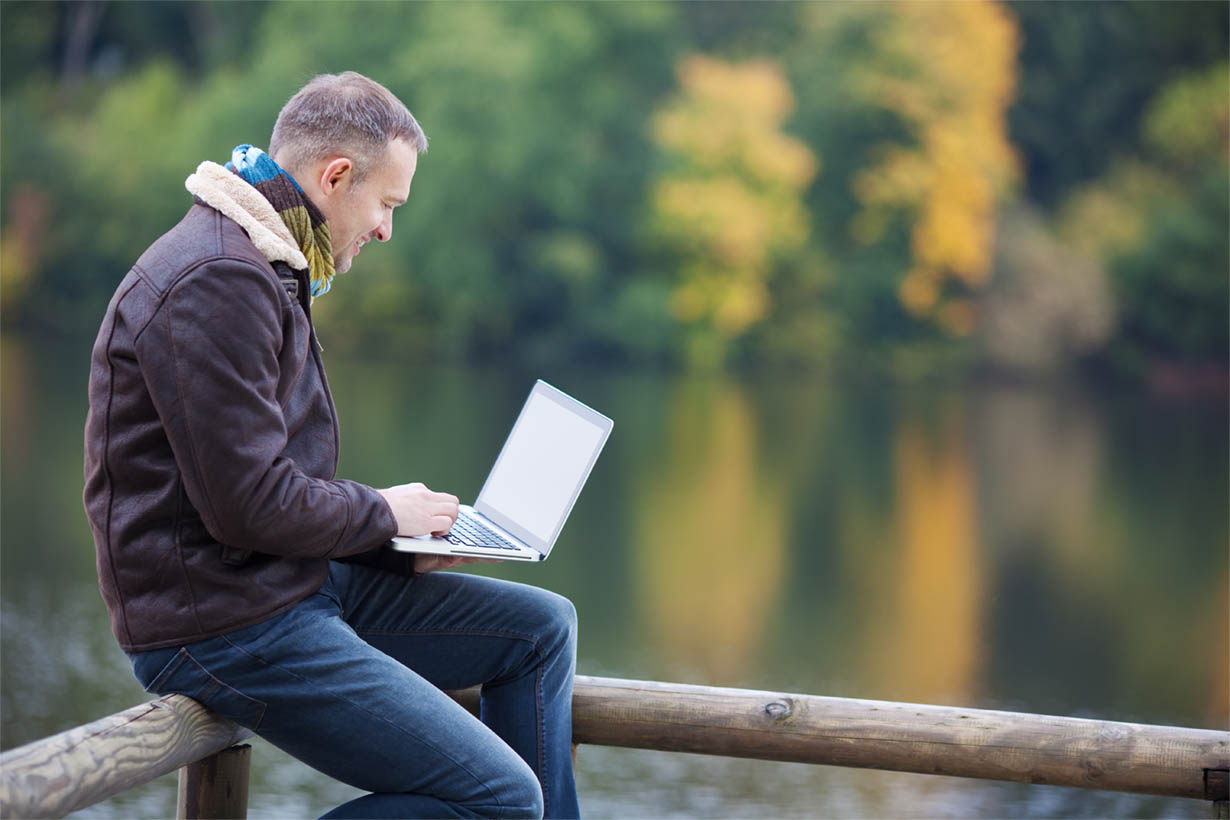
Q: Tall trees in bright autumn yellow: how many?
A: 2